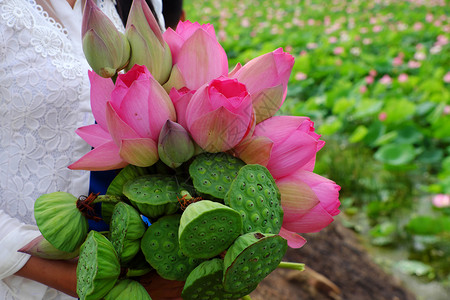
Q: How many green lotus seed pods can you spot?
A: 12